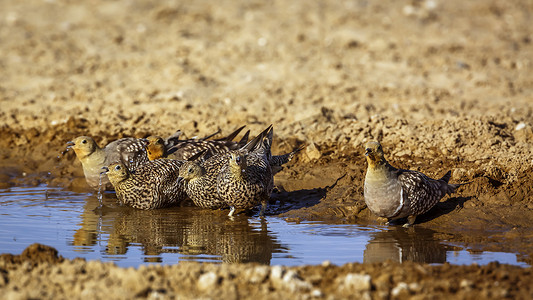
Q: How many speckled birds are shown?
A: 6